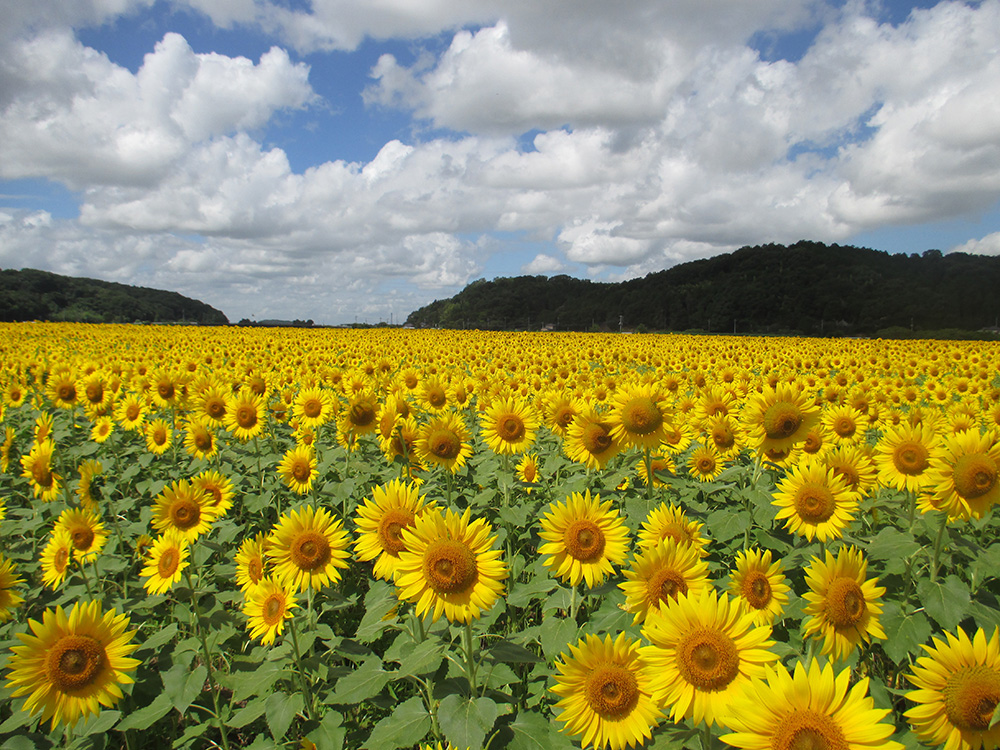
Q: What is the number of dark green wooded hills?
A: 2